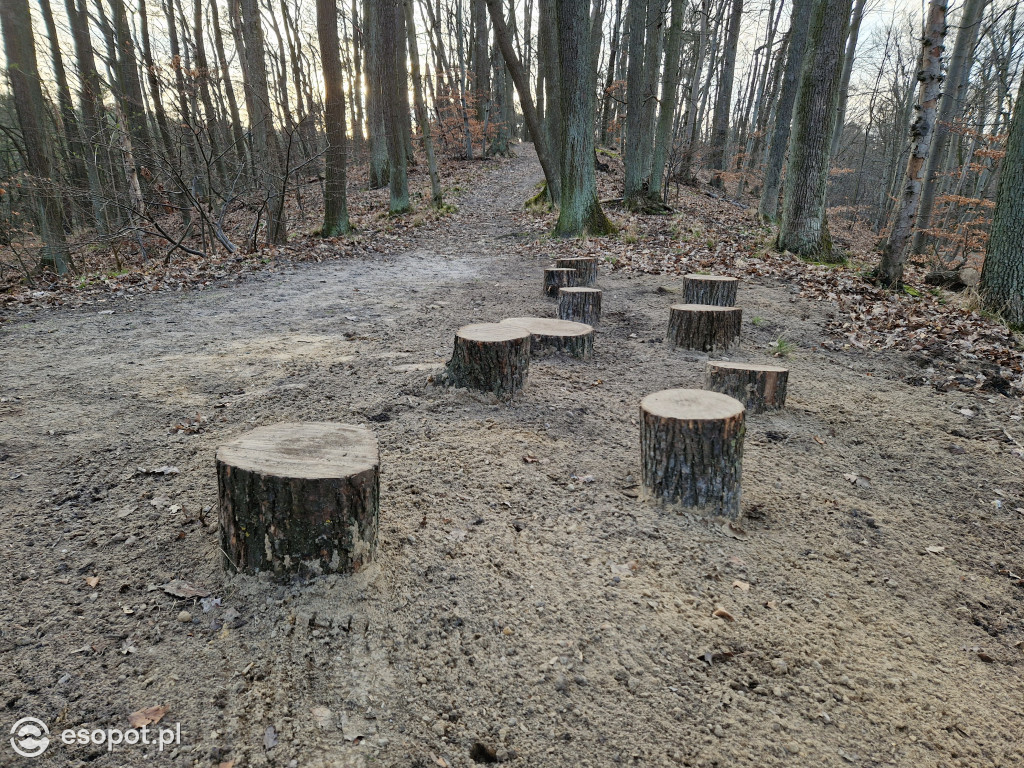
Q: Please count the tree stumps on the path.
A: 10